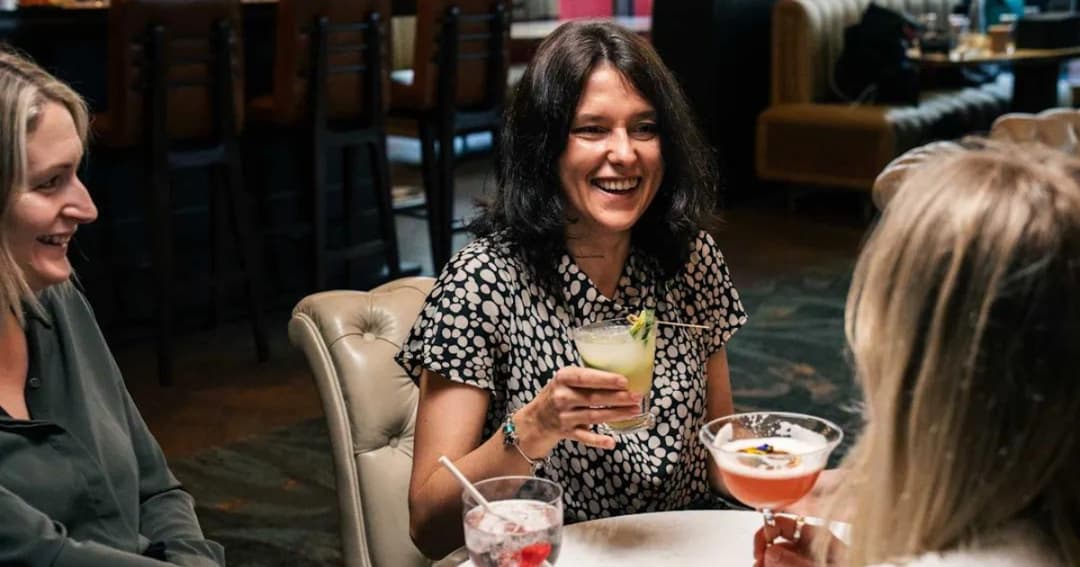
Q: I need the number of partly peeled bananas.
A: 0